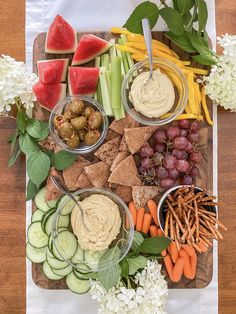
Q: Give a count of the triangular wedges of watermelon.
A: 5